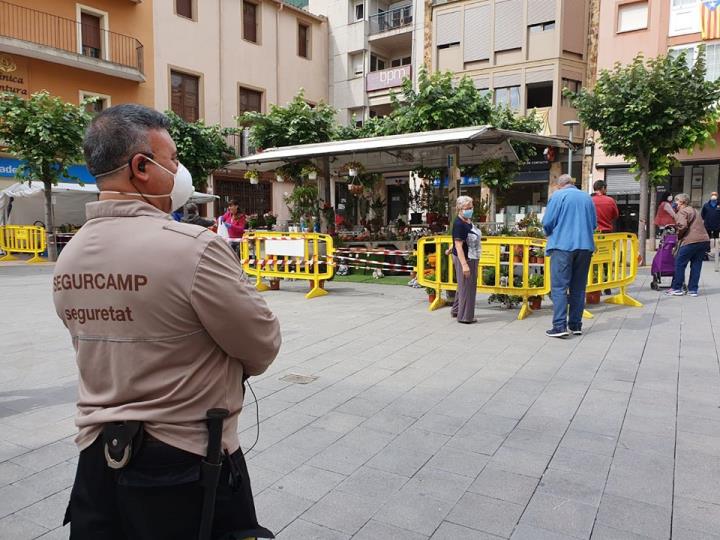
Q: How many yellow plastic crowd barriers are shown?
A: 4